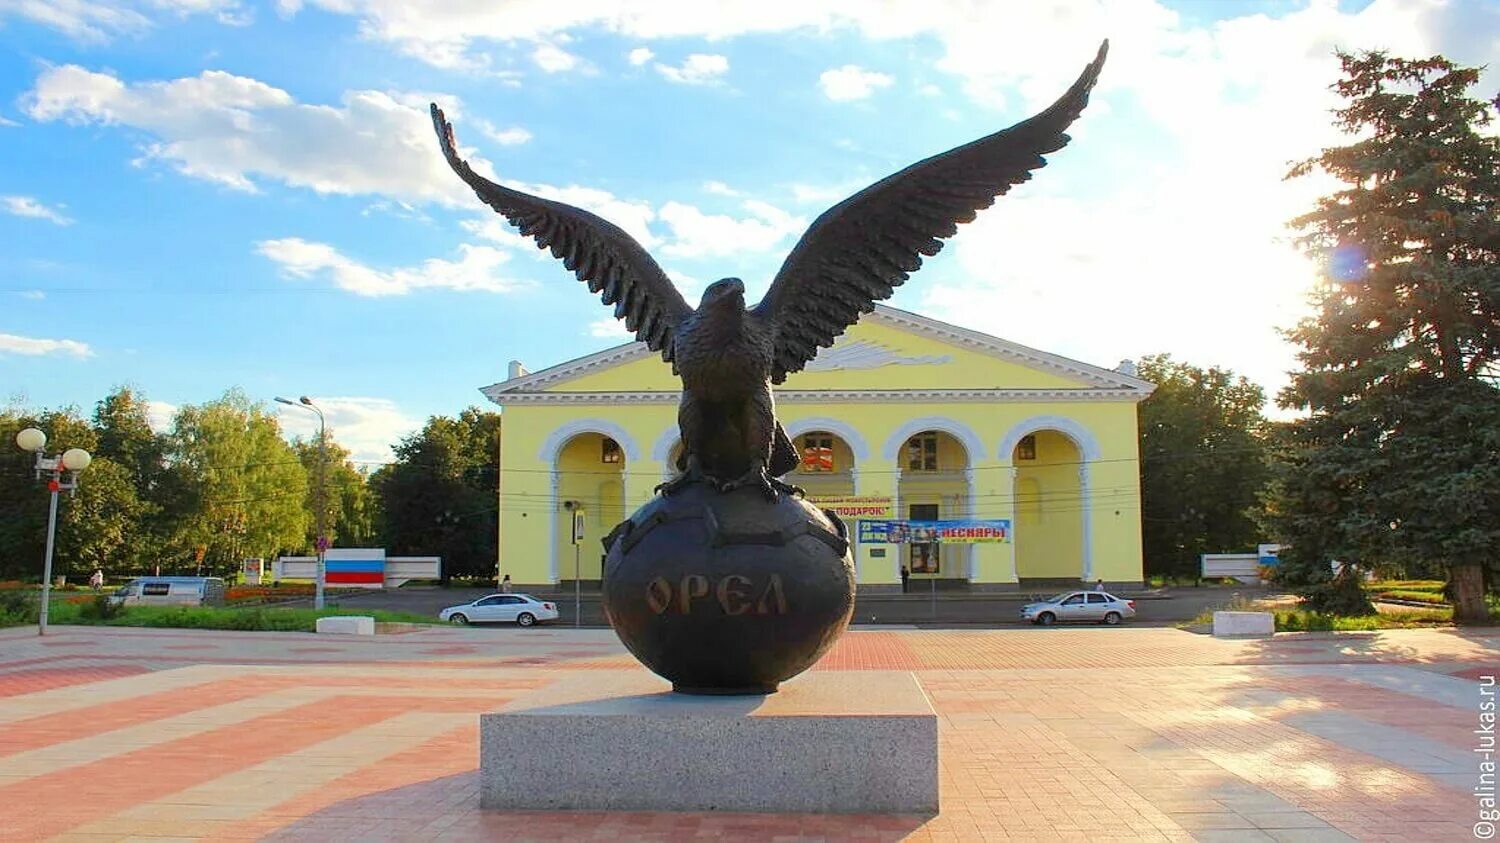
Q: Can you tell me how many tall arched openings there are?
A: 5